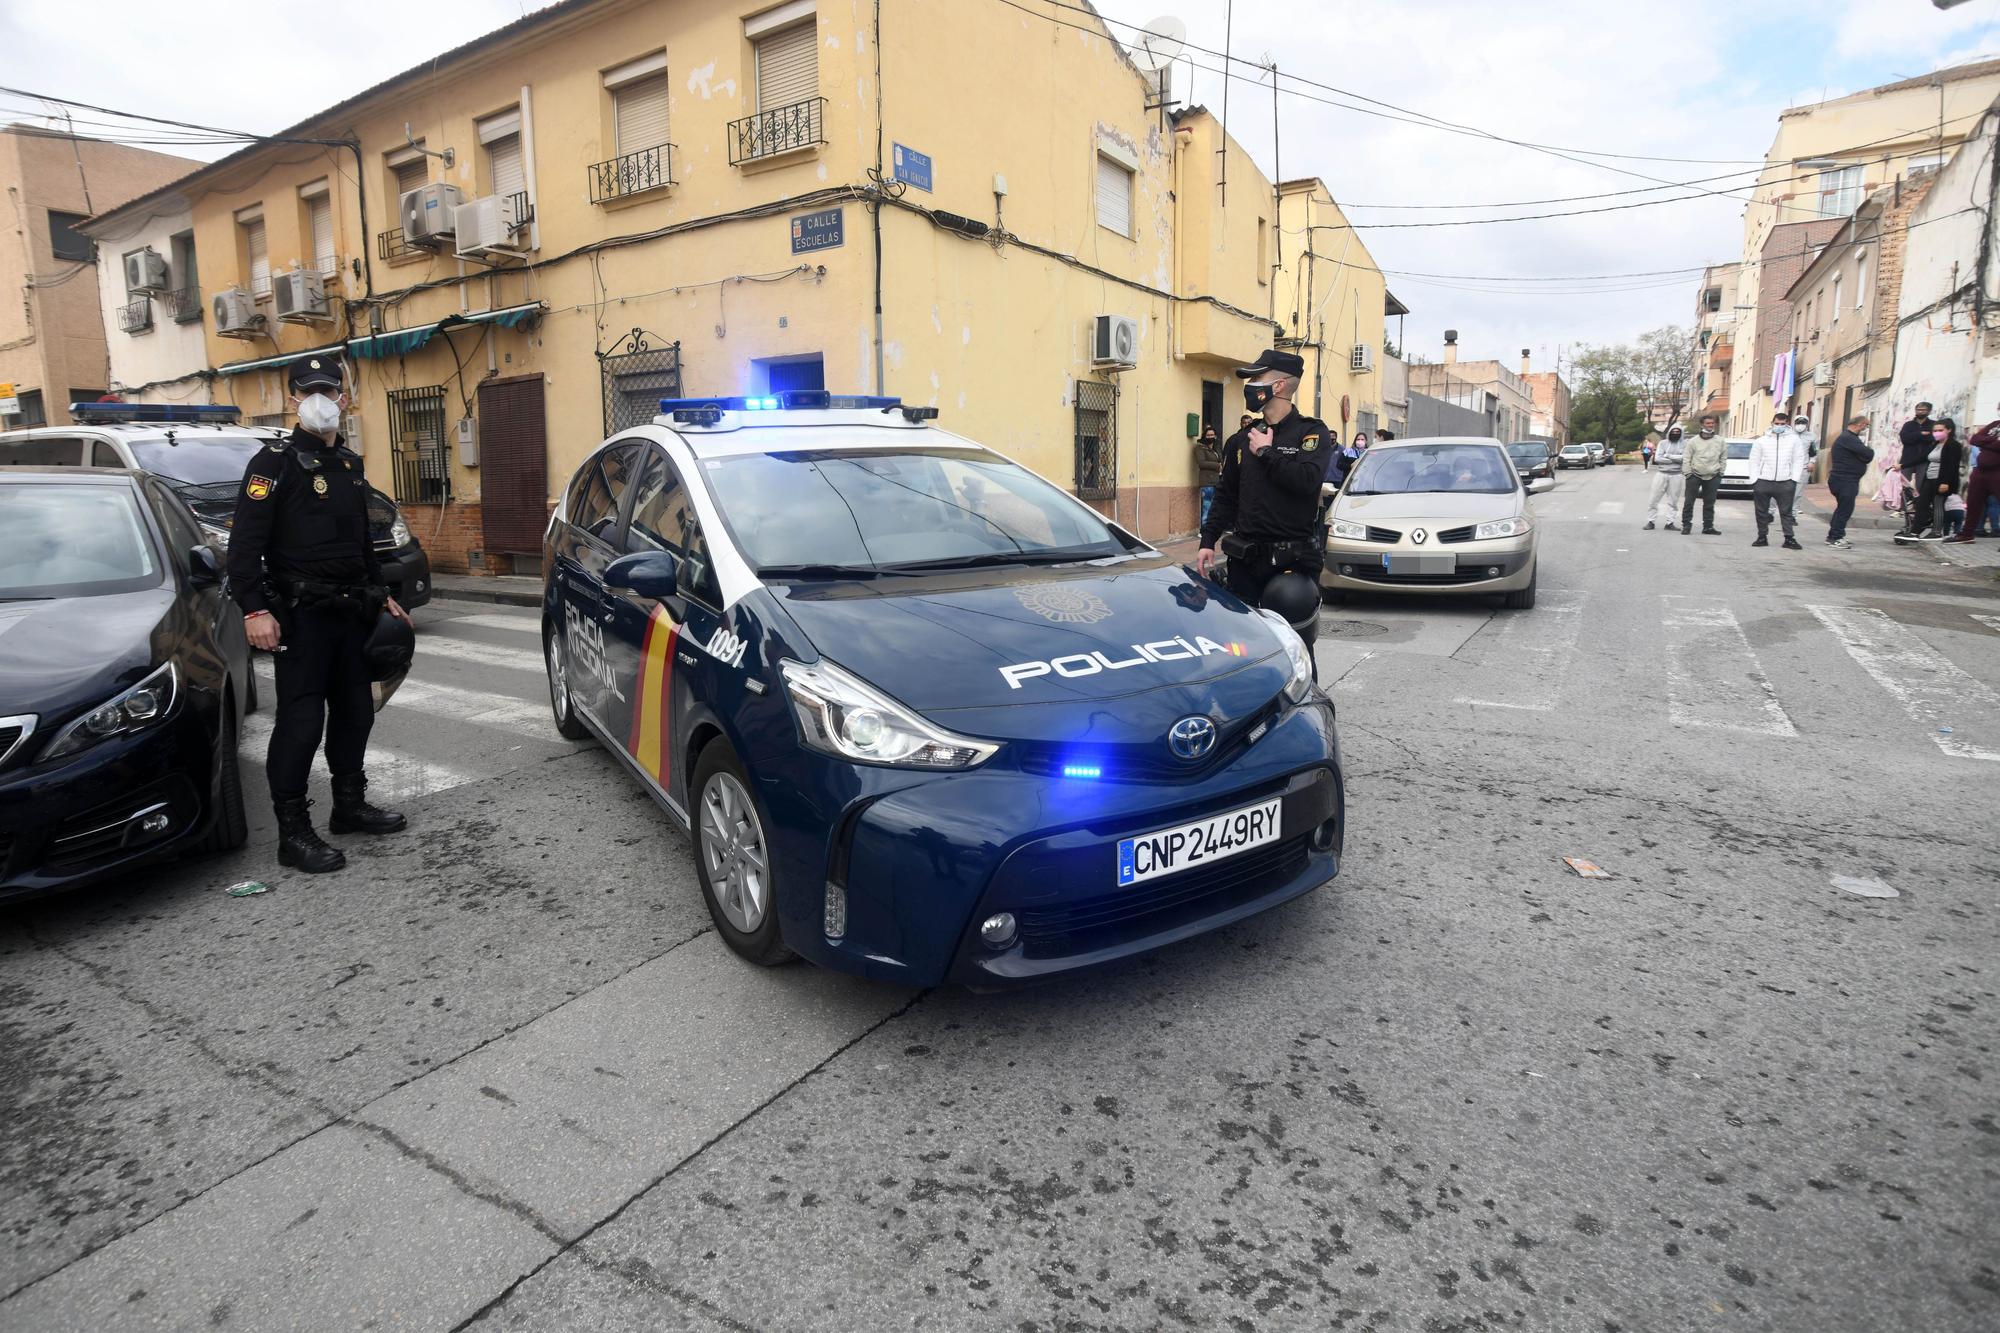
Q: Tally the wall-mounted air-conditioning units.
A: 8